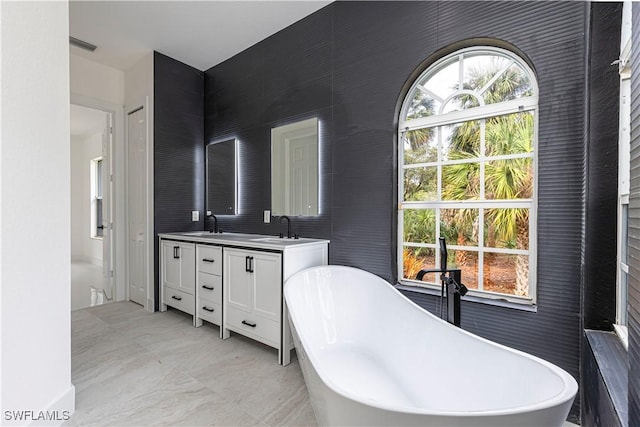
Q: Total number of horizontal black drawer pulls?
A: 5